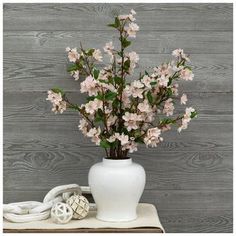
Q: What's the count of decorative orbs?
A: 2